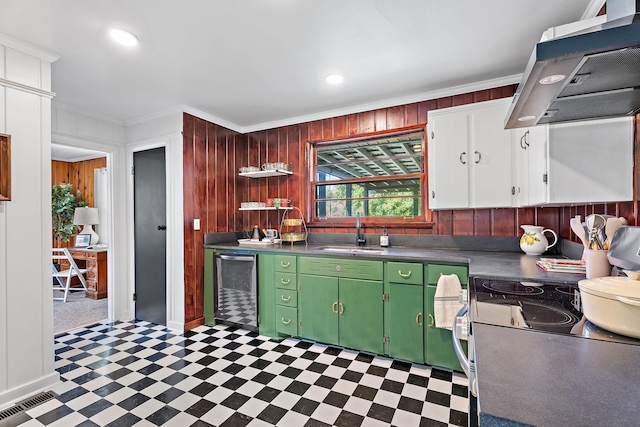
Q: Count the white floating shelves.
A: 2